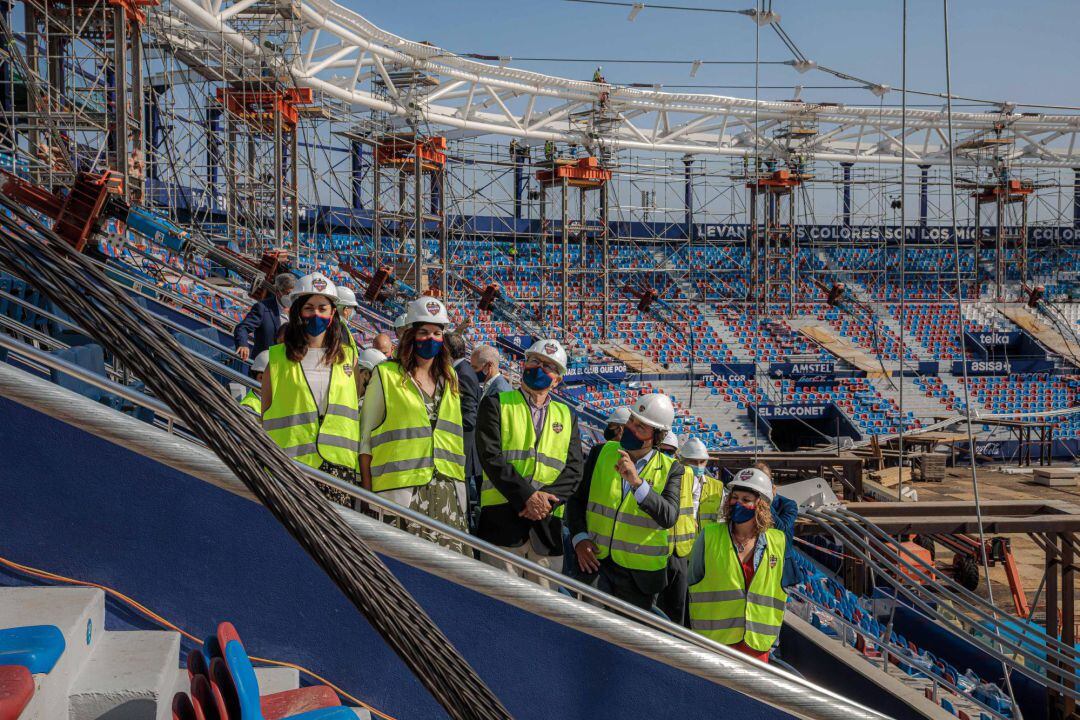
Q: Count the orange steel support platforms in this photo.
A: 6